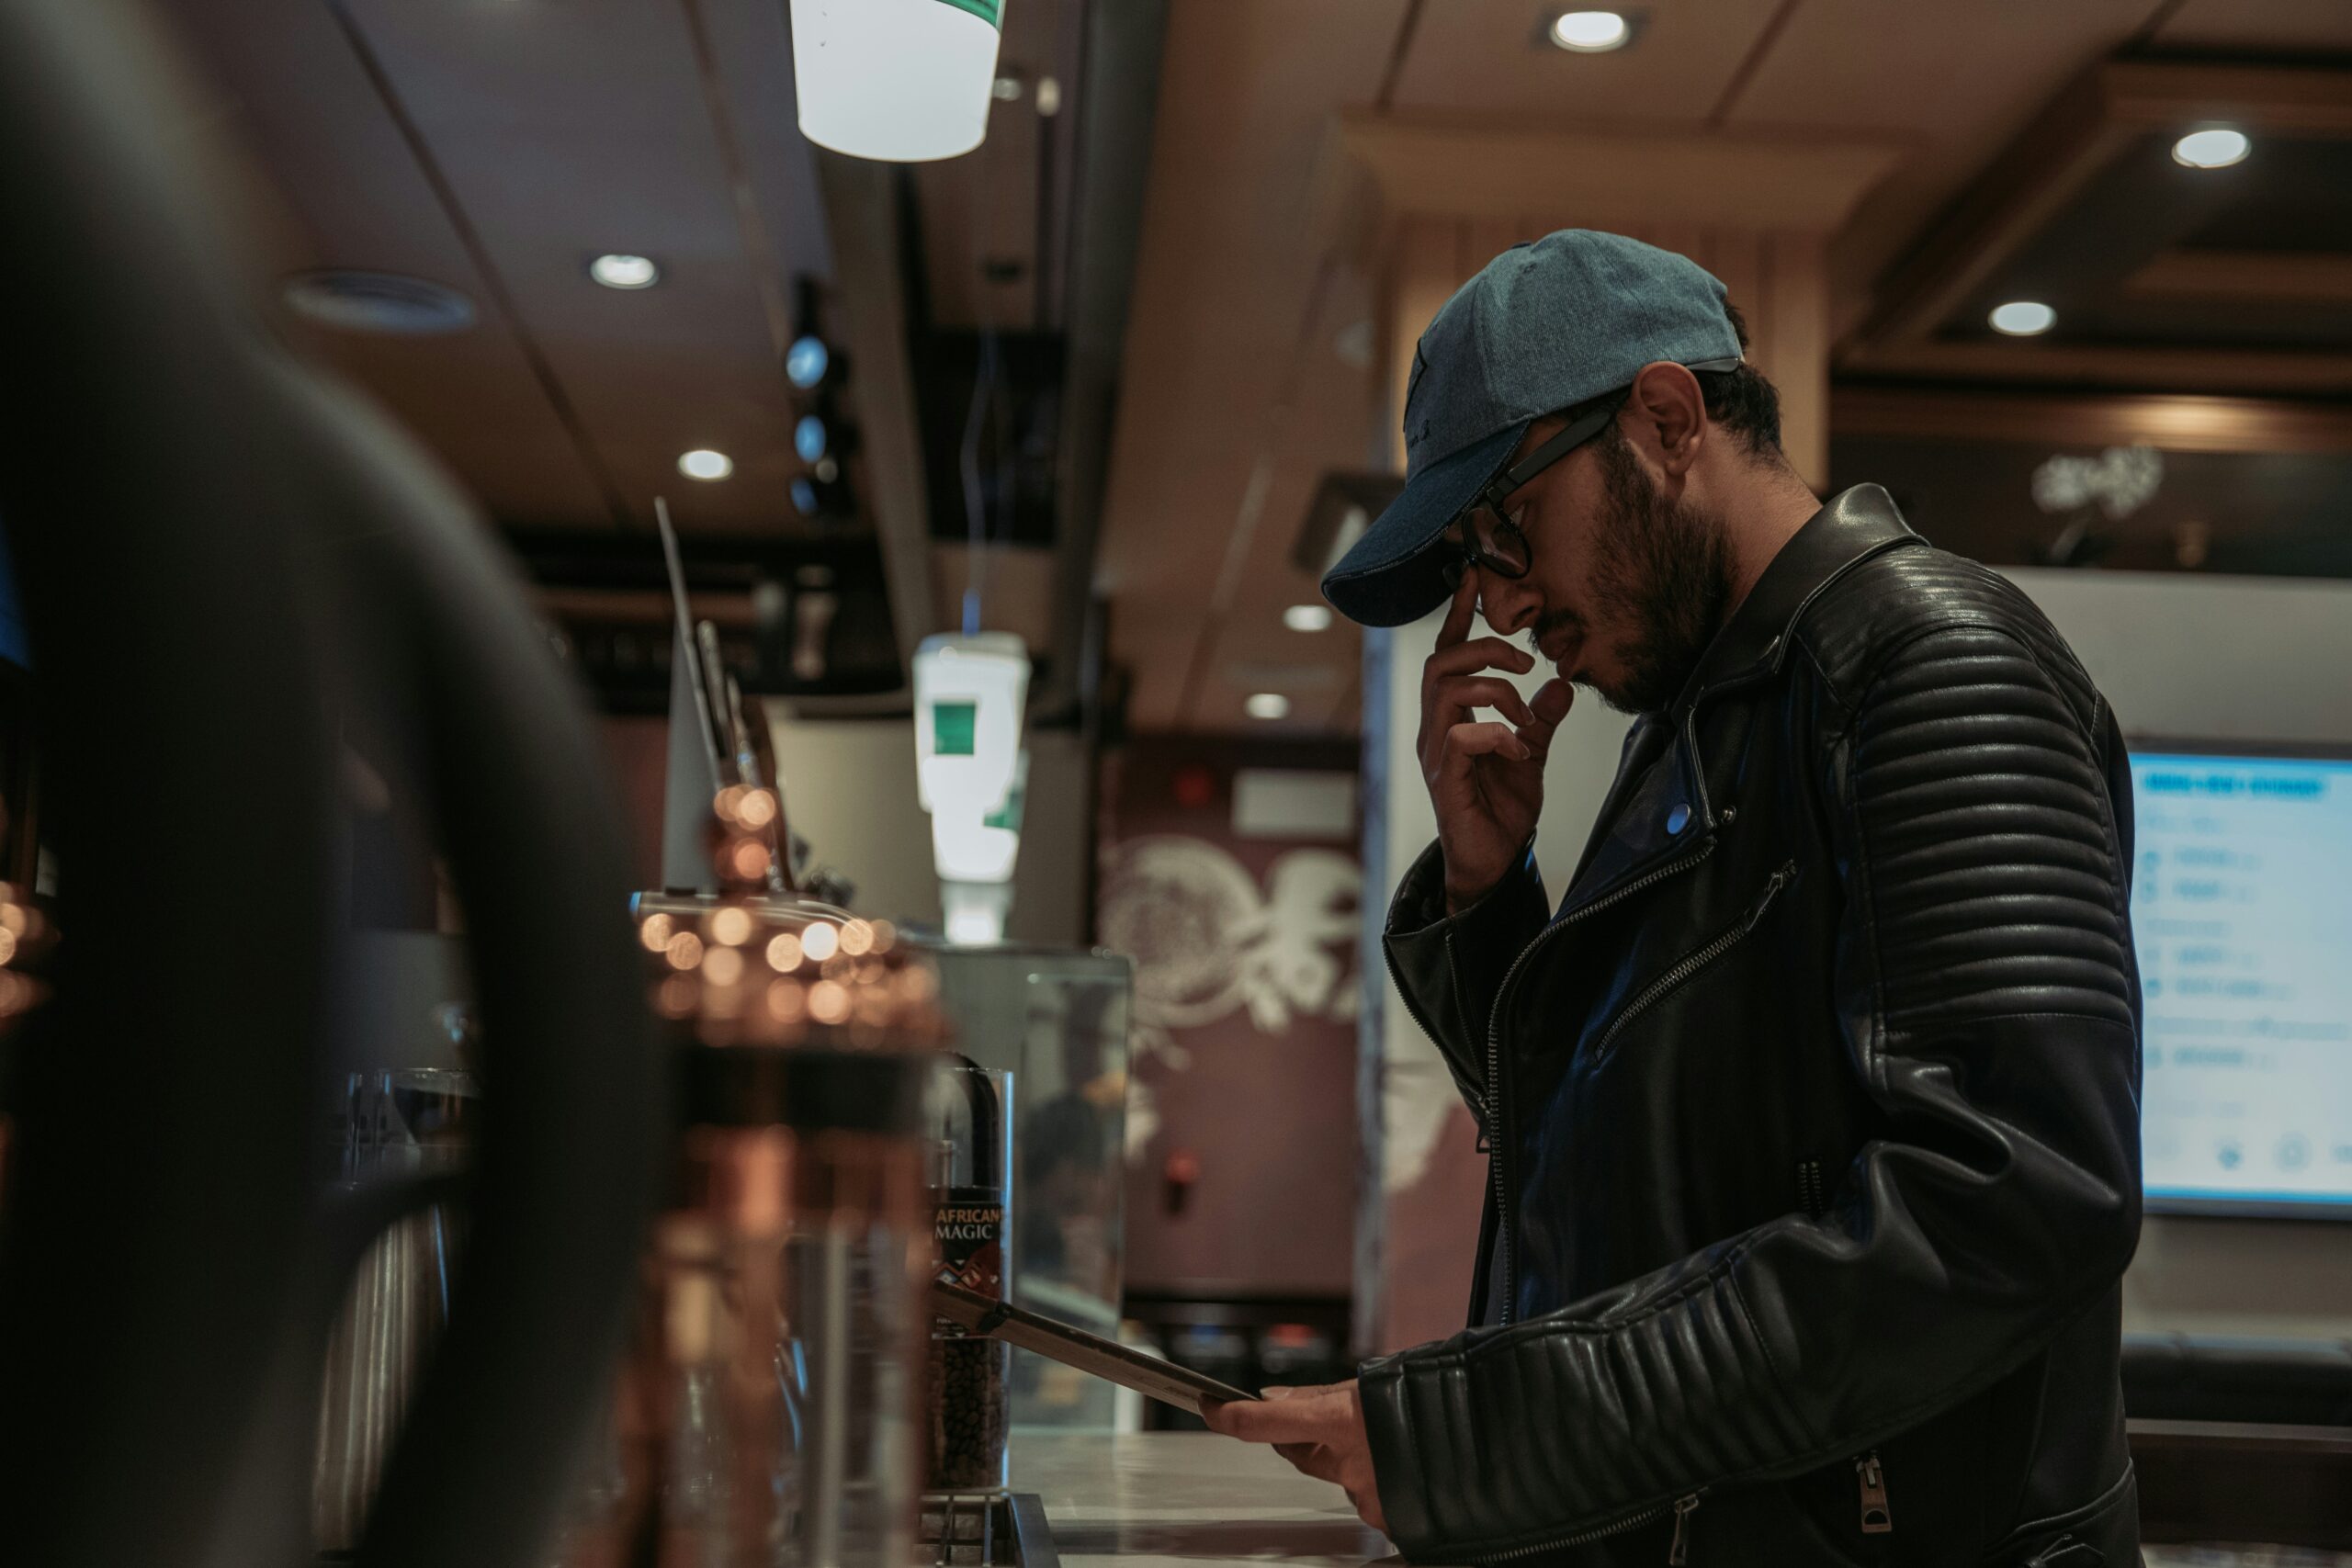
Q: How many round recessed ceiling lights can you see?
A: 7